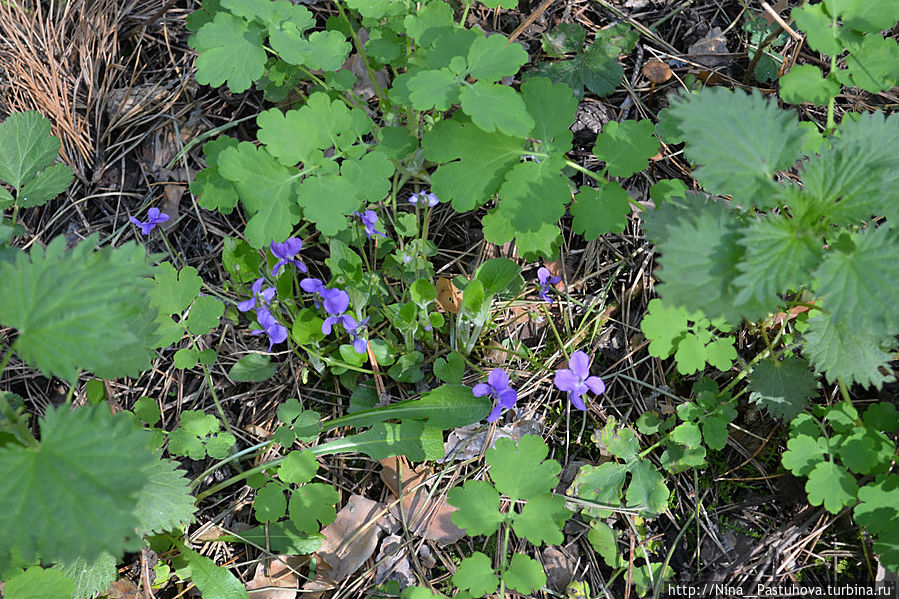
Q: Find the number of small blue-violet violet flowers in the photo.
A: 12